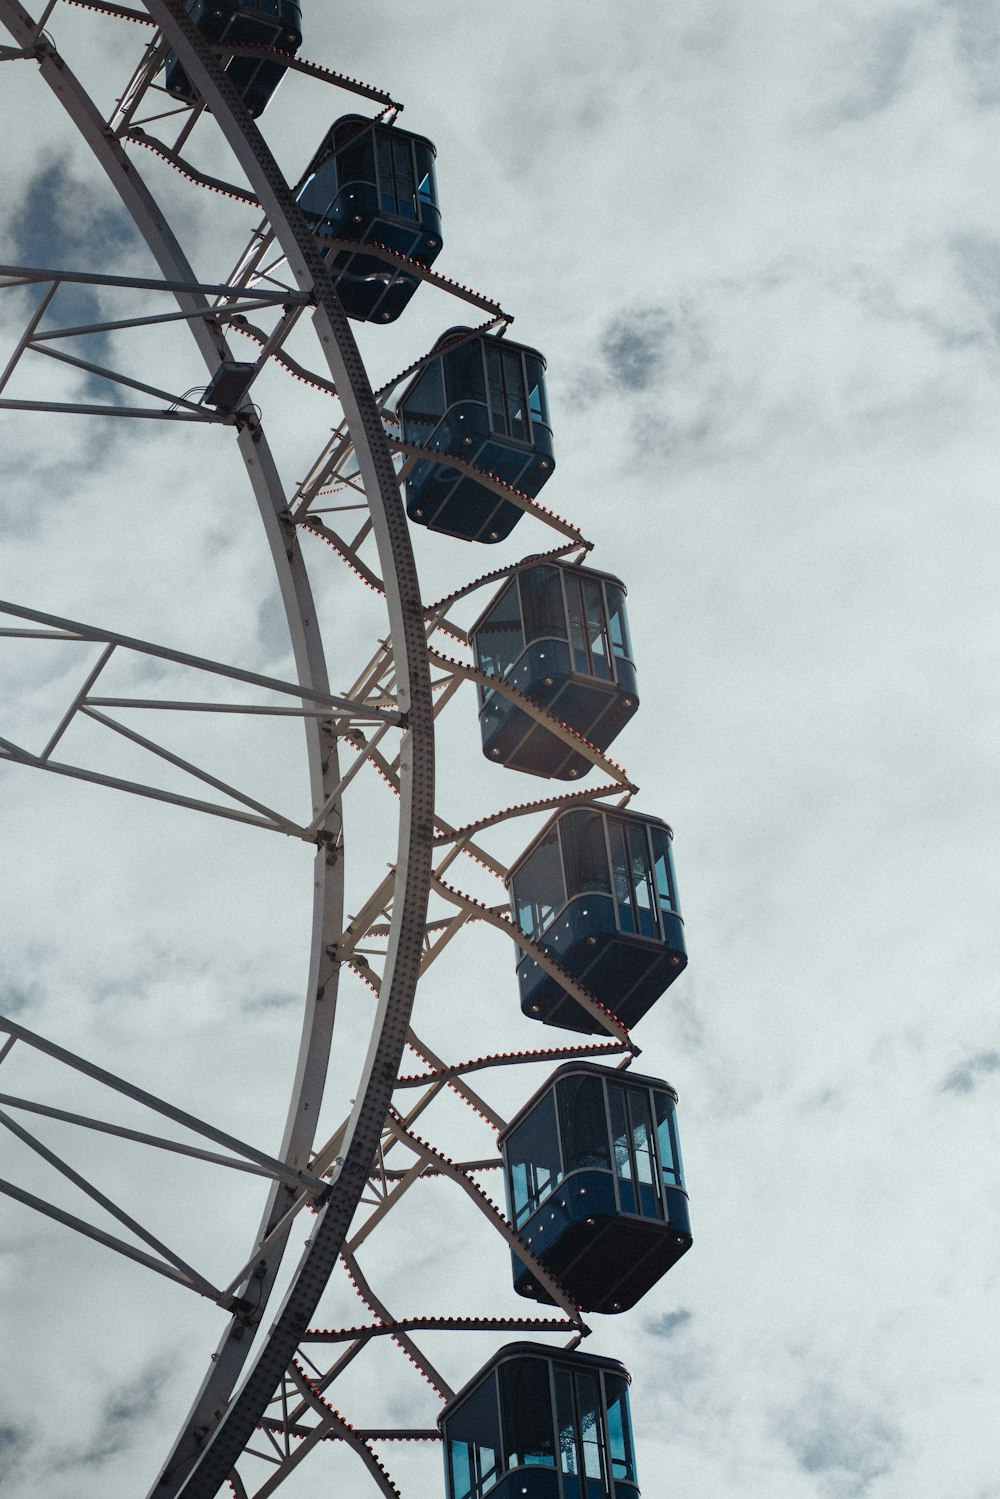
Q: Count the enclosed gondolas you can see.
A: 7